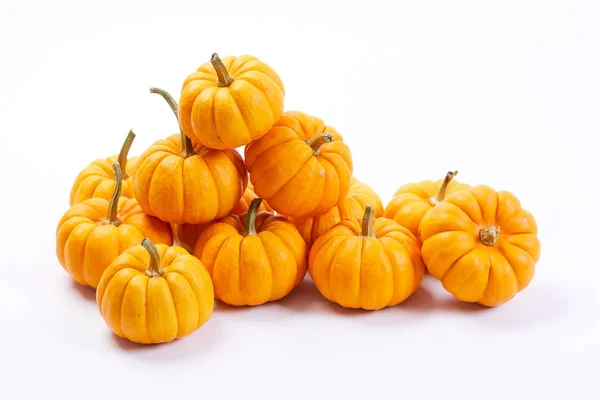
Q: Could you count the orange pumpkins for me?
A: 12